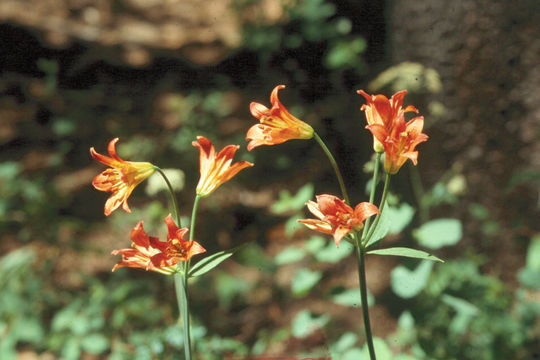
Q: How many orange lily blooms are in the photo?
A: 8